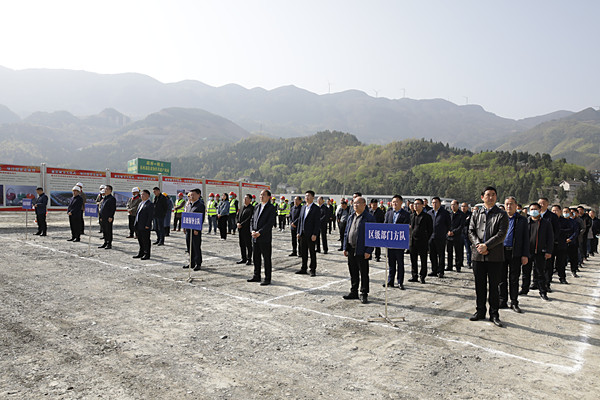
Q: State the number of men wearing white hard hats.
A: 5